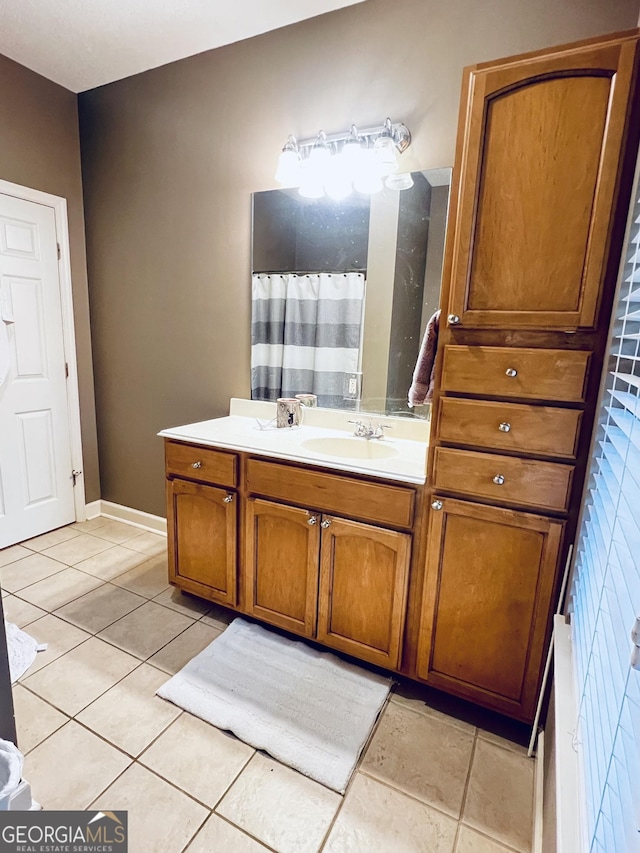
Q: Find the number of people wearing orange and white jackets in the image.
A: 0